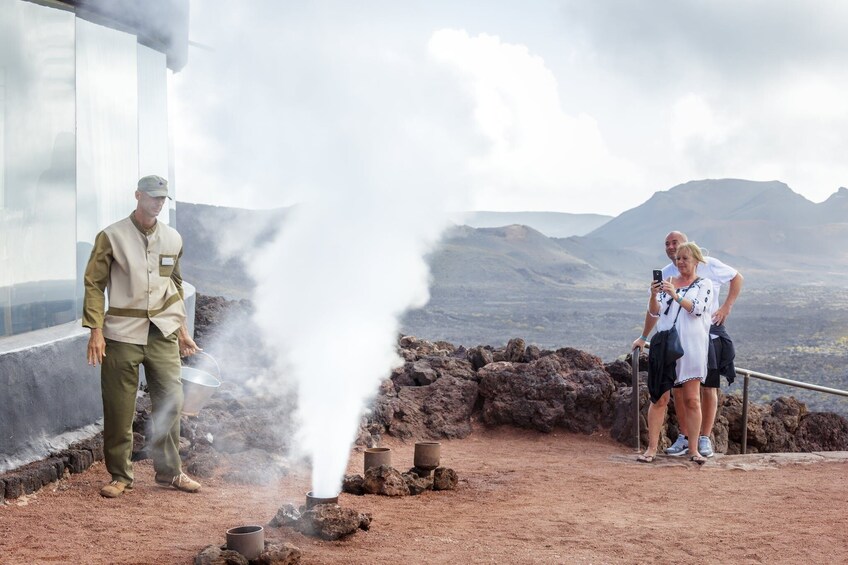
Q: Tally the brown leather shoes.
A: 2